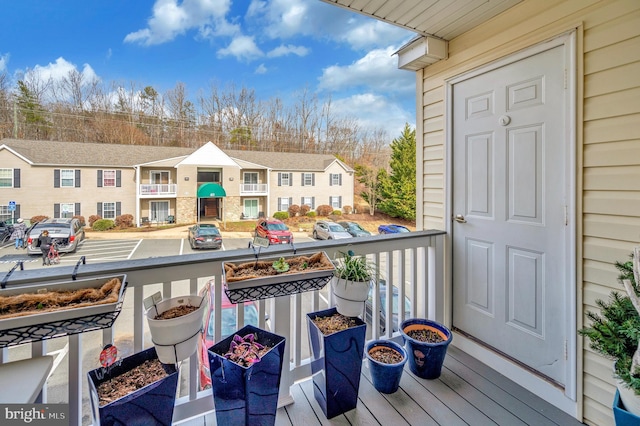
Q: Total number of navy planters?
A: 5